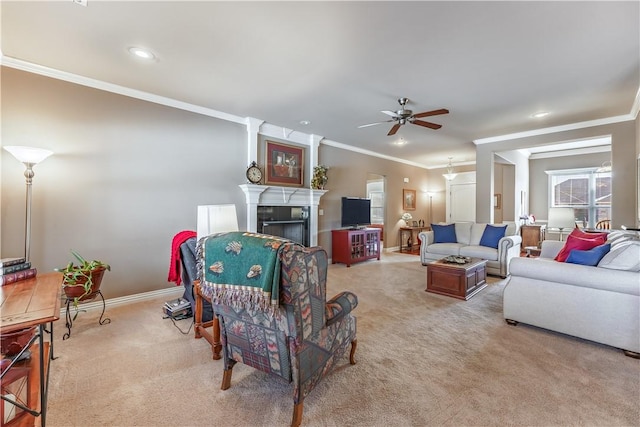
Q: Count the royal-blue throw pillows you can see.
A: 3